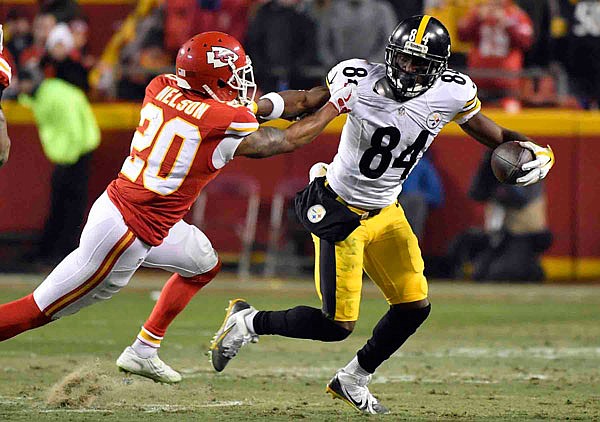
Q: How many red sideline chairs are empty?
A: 2